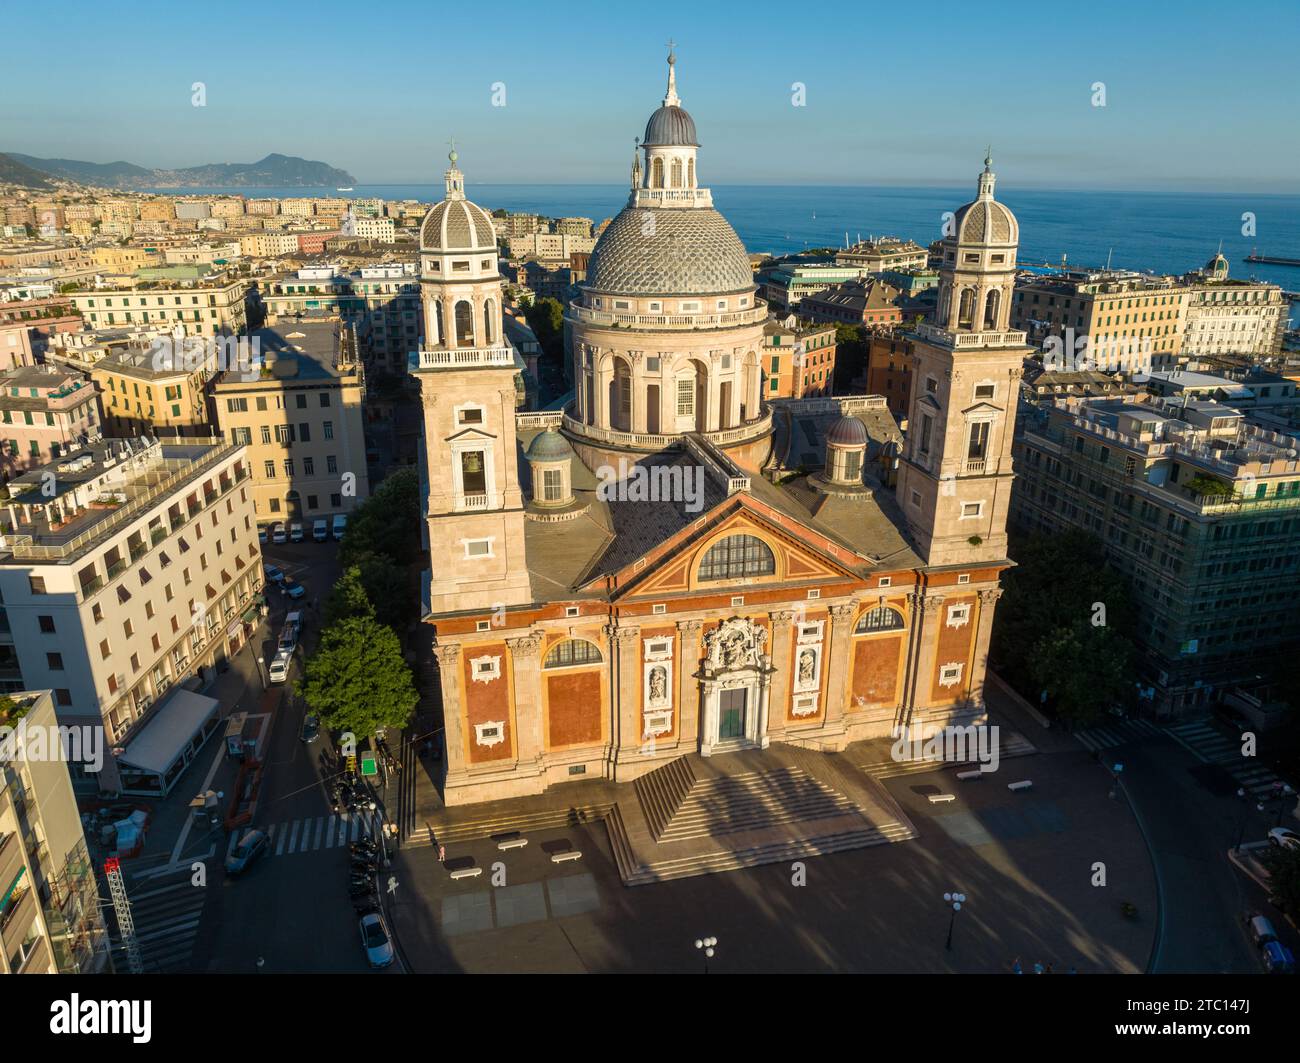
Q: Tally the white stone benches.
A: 6